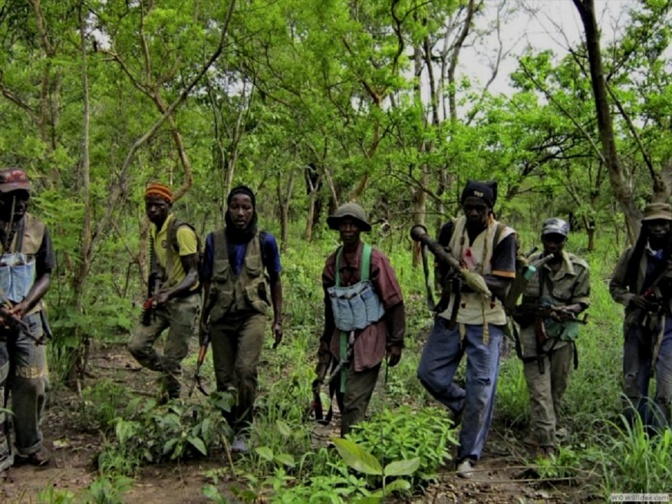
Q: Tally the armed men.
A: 7